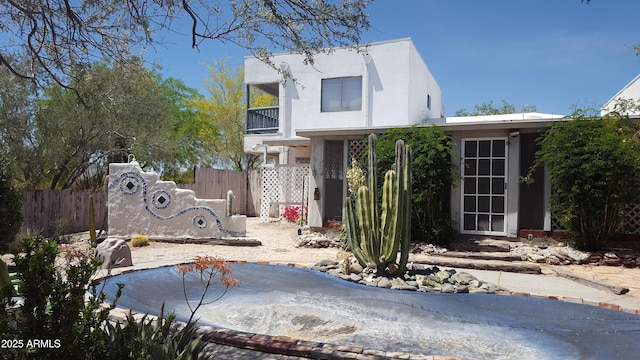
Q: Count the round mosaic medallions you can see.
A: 3